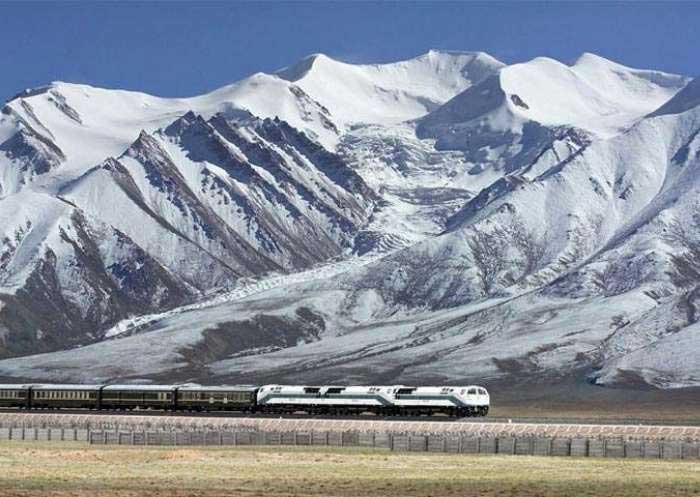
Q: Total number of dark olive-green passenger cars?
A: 4